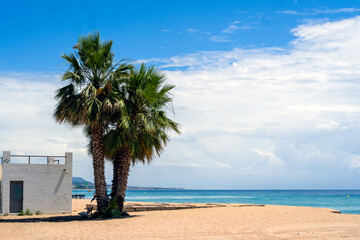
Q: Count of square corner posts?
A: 2